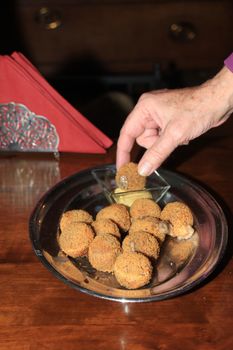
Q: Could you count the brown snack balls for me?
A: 11